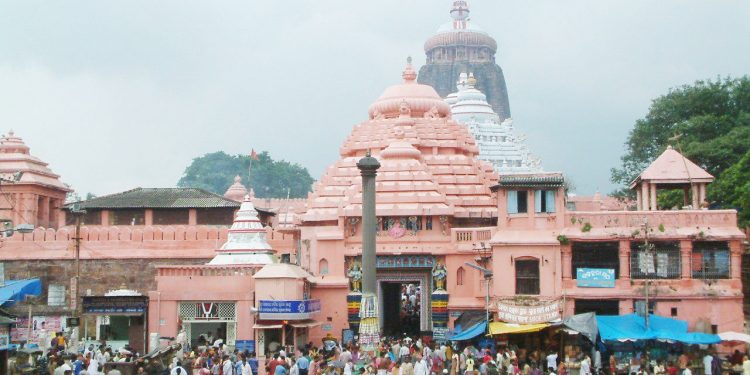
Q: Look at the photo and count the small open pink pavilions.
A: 1